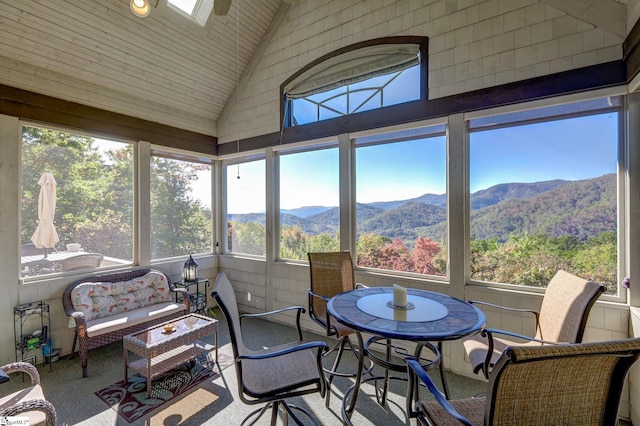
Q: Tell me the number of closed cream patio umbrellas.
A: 1